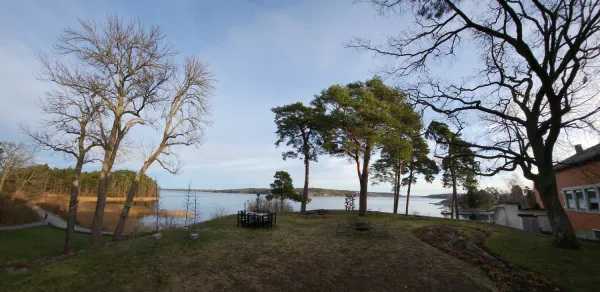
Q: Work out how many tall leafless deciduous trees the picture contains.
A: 4